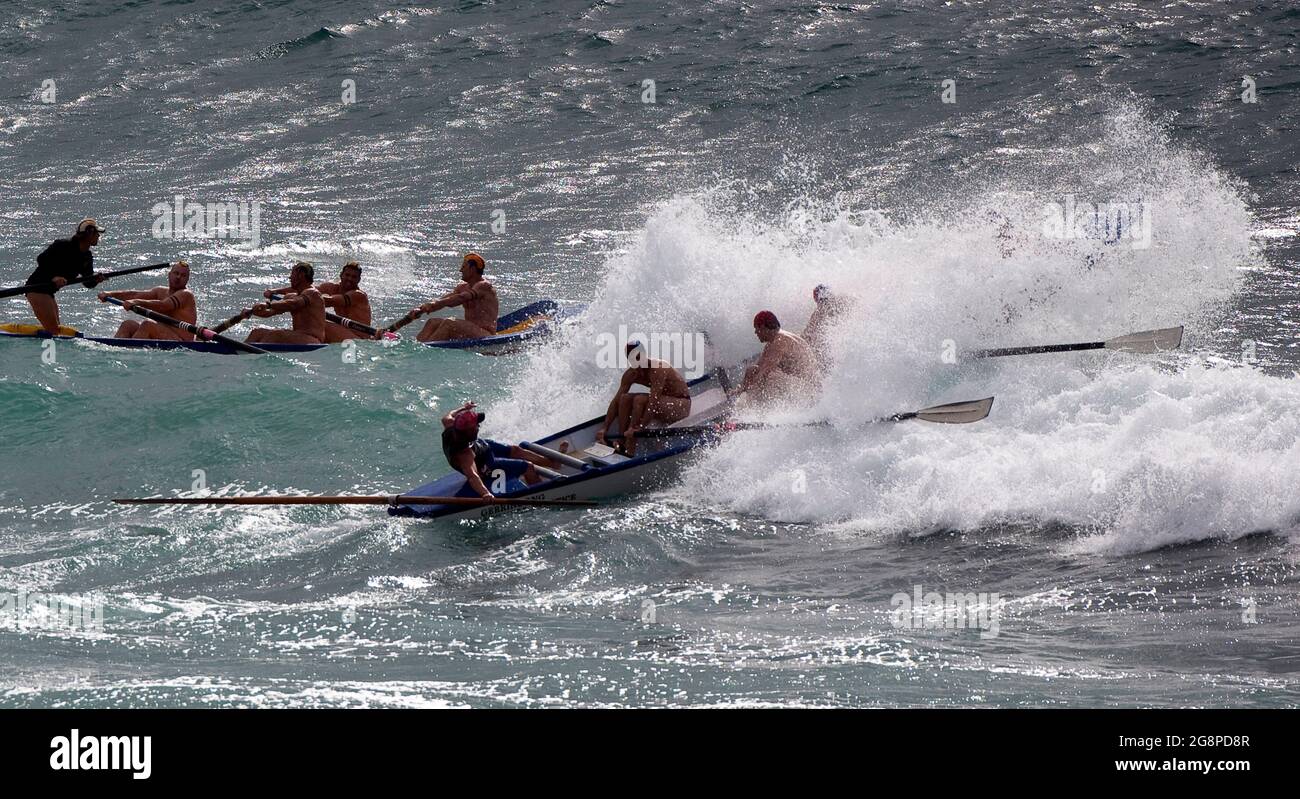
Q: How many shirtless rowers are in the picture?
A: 7